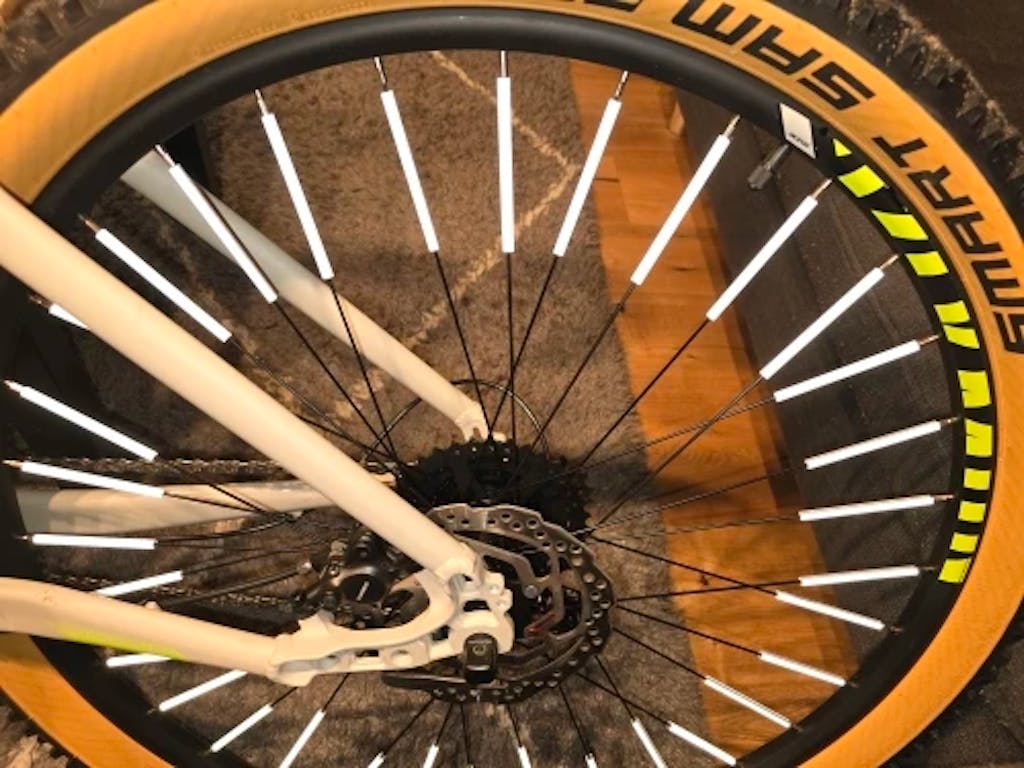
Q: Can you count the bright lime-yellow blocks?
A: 12